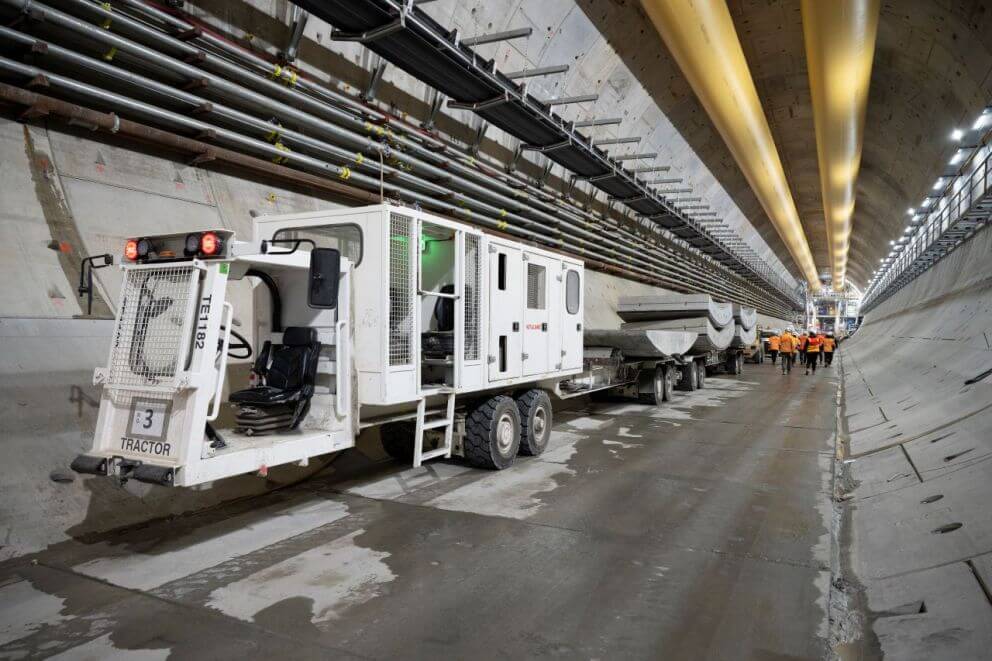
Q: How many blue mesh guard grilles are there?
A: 0